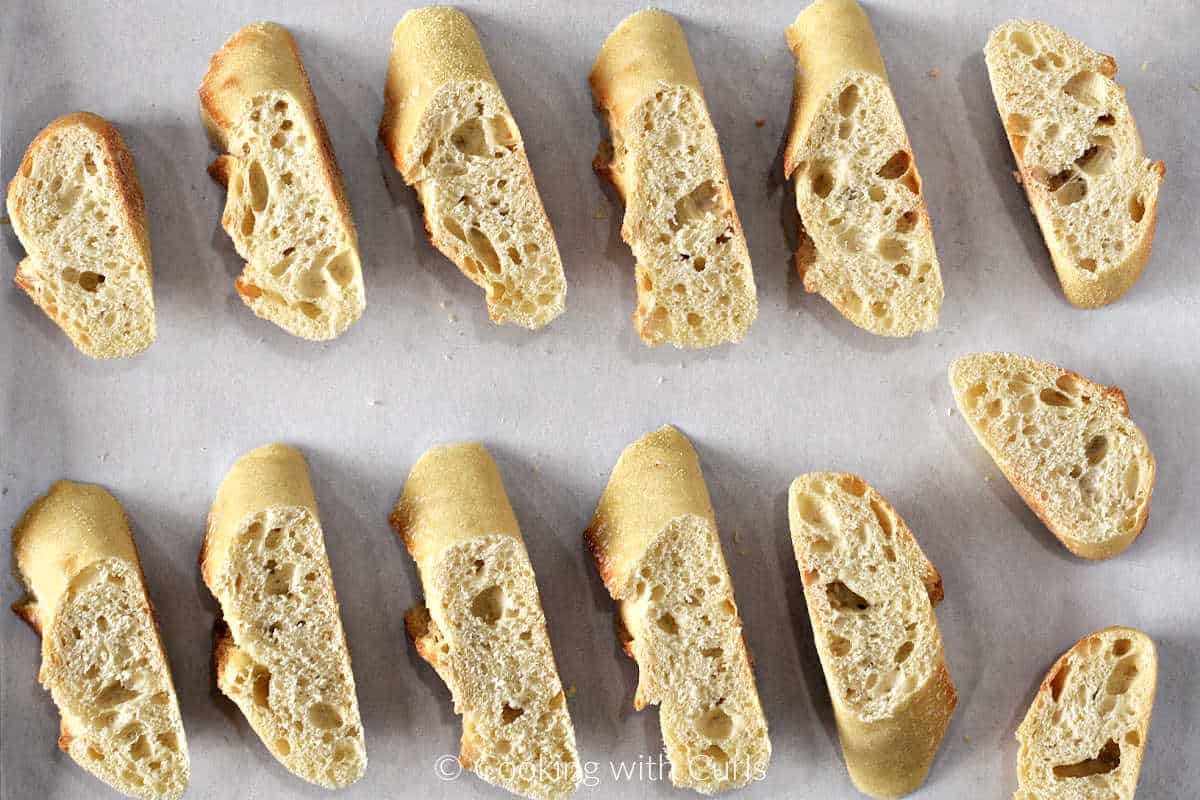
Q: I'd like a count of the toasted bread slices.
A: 13